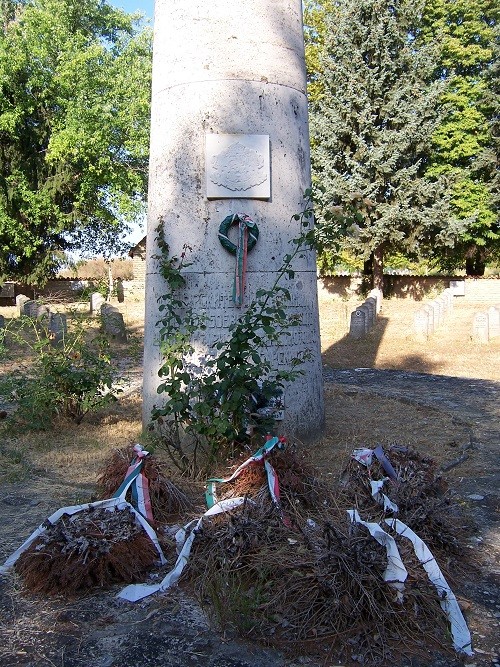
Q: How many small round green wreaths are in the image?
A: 1